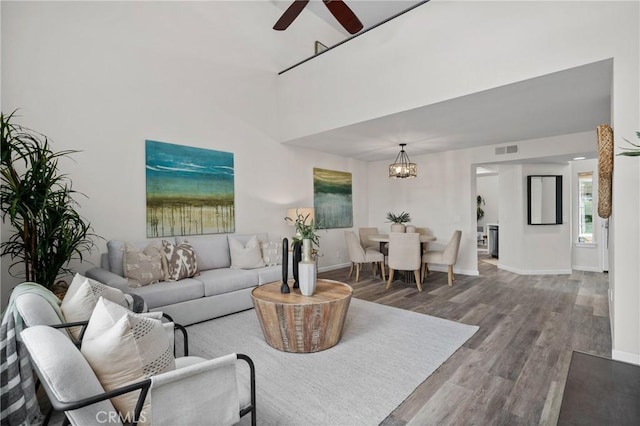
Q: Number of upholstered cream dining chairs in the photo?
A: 5